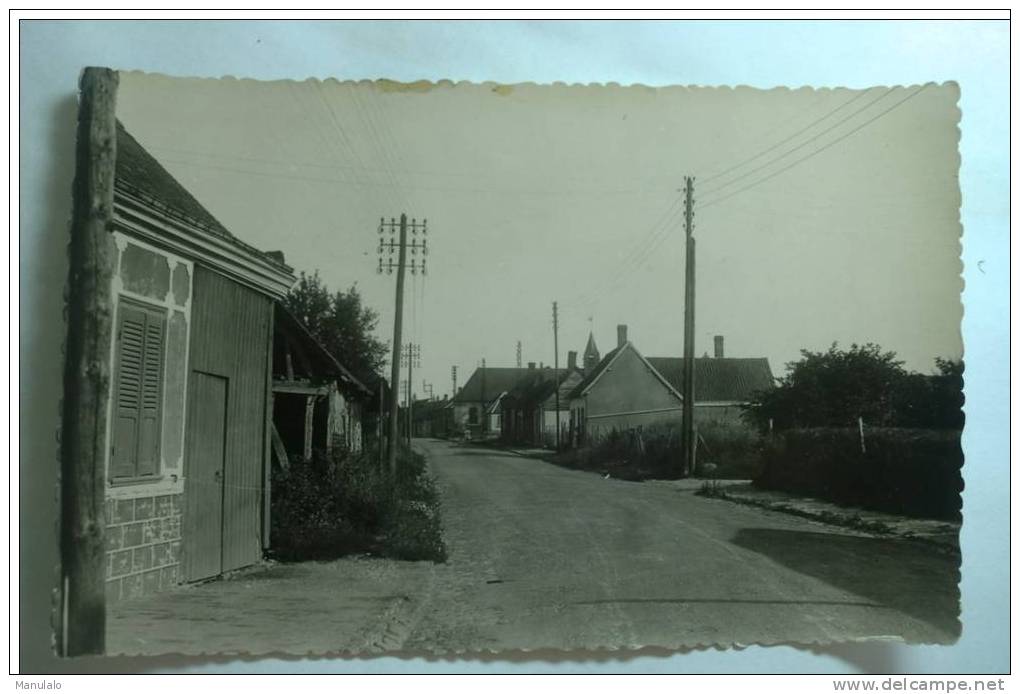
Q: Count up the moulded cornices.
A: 1